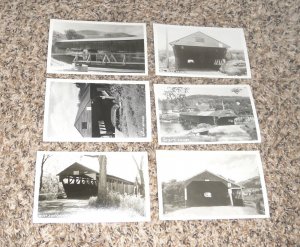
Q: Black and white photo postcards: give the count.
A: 6